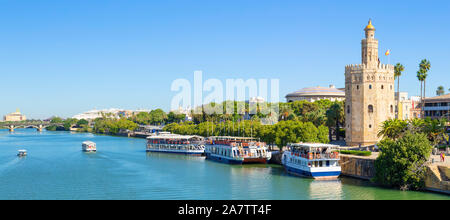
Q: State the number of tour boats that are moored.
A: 3